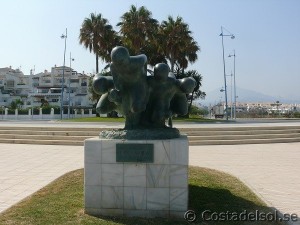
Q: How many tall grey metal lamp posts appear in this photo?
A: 5